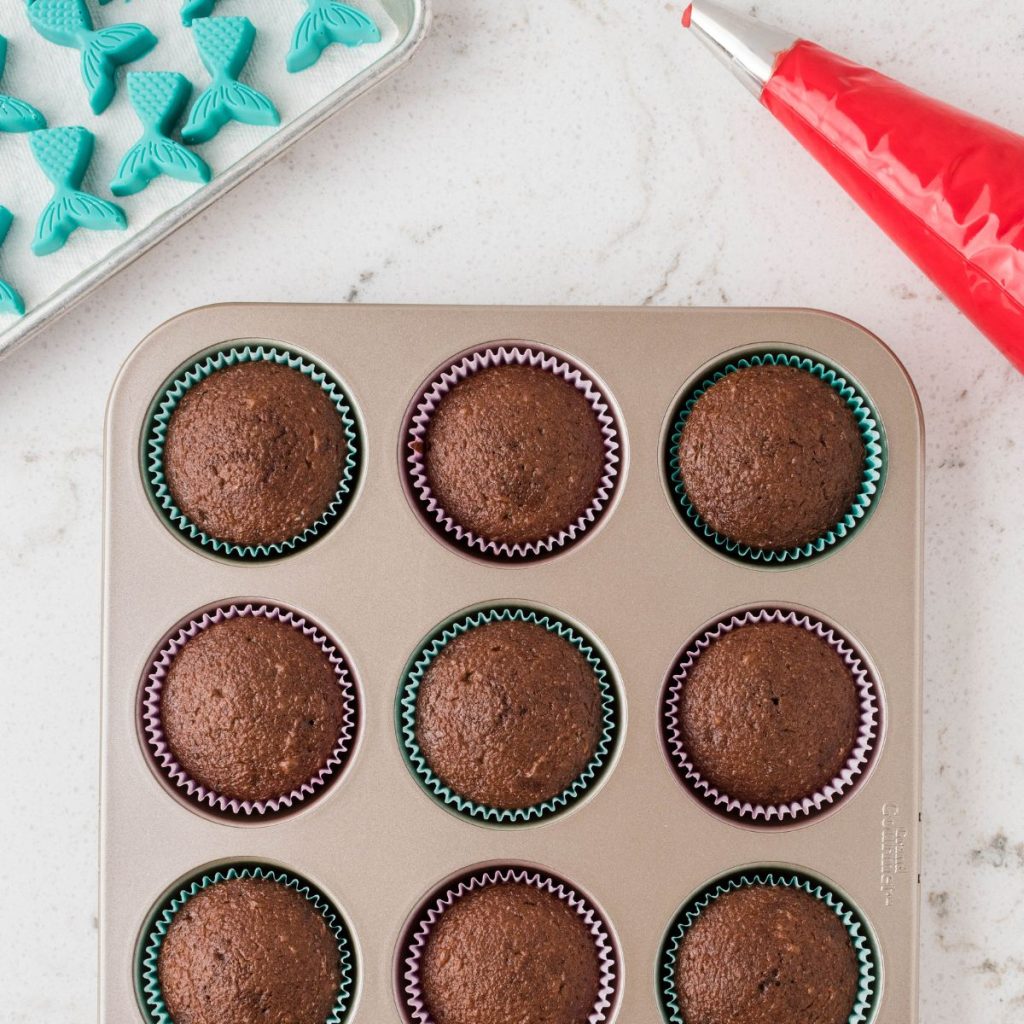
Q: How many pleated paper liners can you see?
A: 9